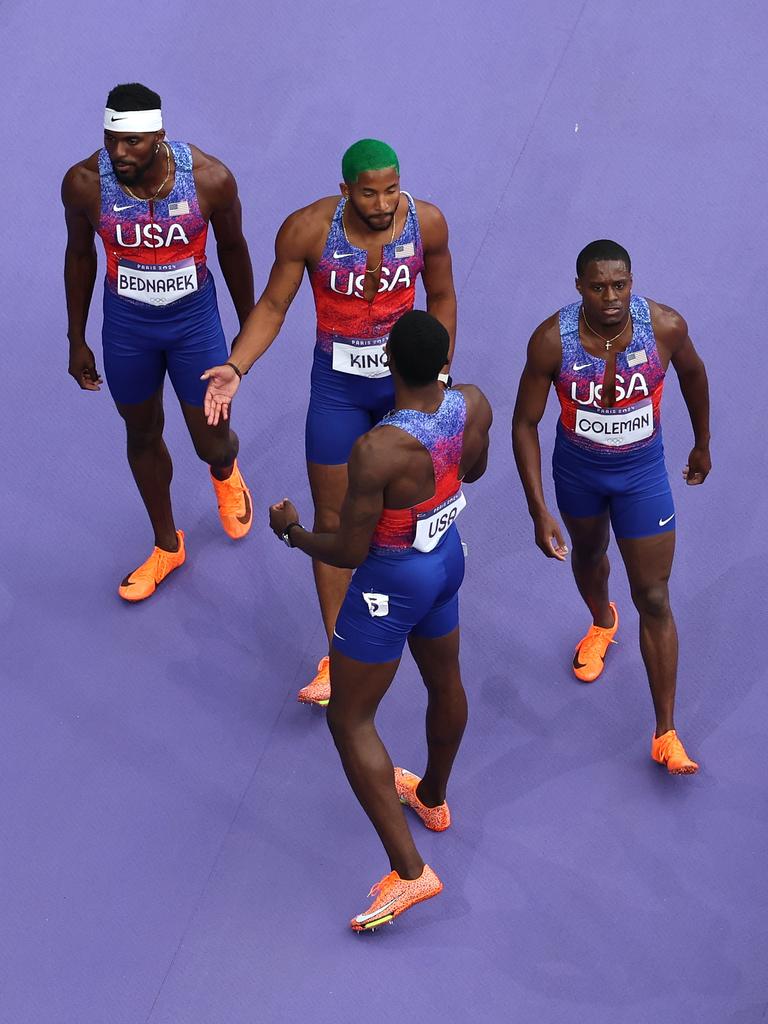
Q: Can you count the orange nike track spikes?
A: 7